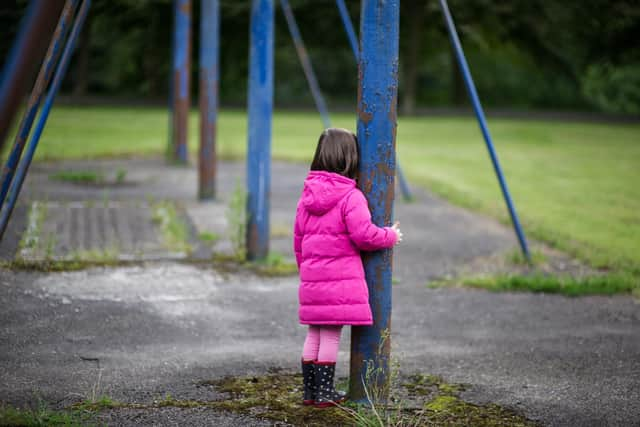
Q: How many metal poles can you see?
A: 10